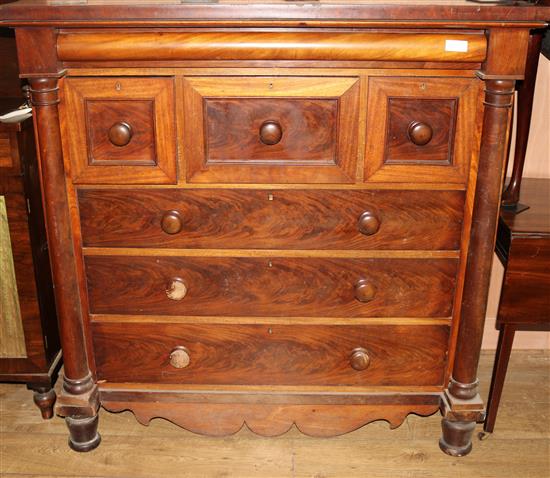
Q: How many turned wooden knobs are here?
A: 9